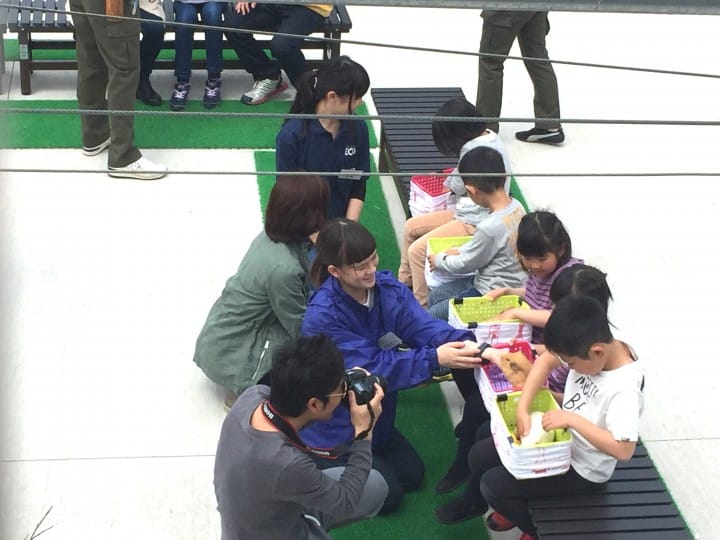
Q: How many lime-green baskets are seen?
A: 3